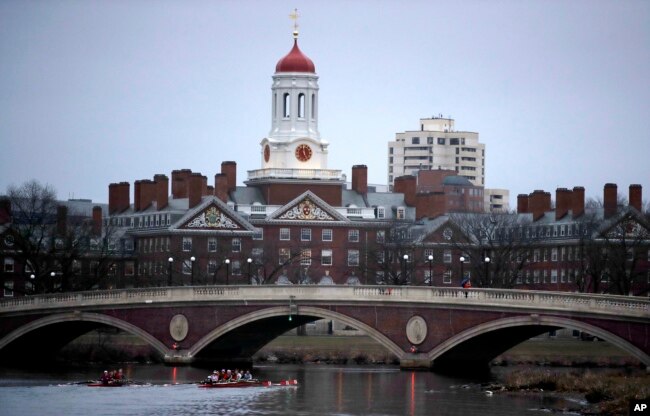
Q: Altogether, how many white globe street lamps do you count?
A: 10